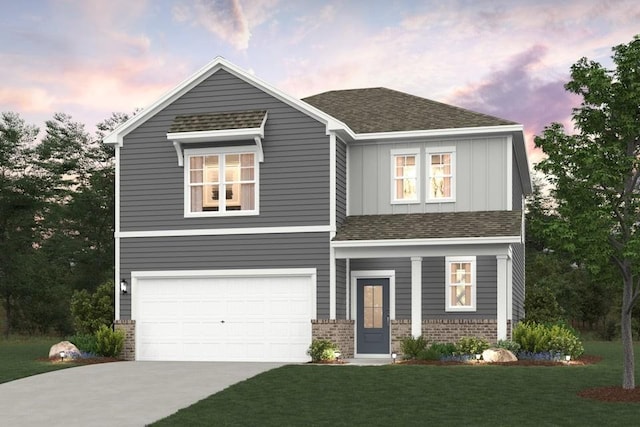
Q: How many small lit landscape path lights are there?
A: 5